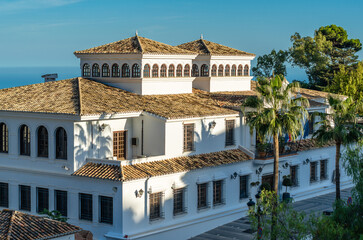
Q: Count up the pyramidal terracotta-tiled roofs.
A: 2